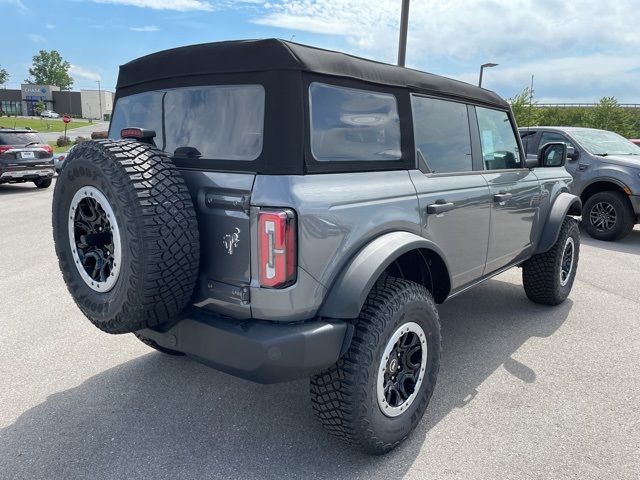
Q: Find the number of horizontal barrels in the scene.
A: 0